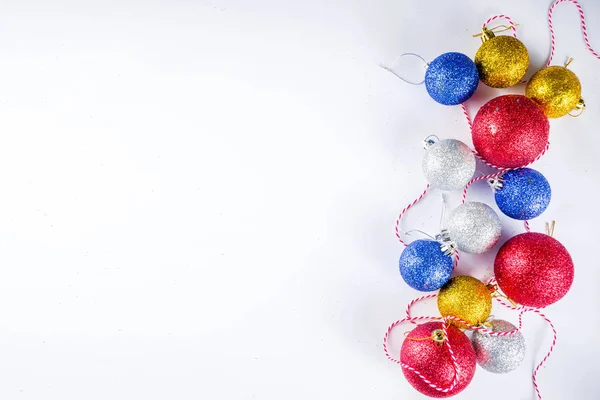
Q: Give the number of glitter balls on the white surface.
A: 12